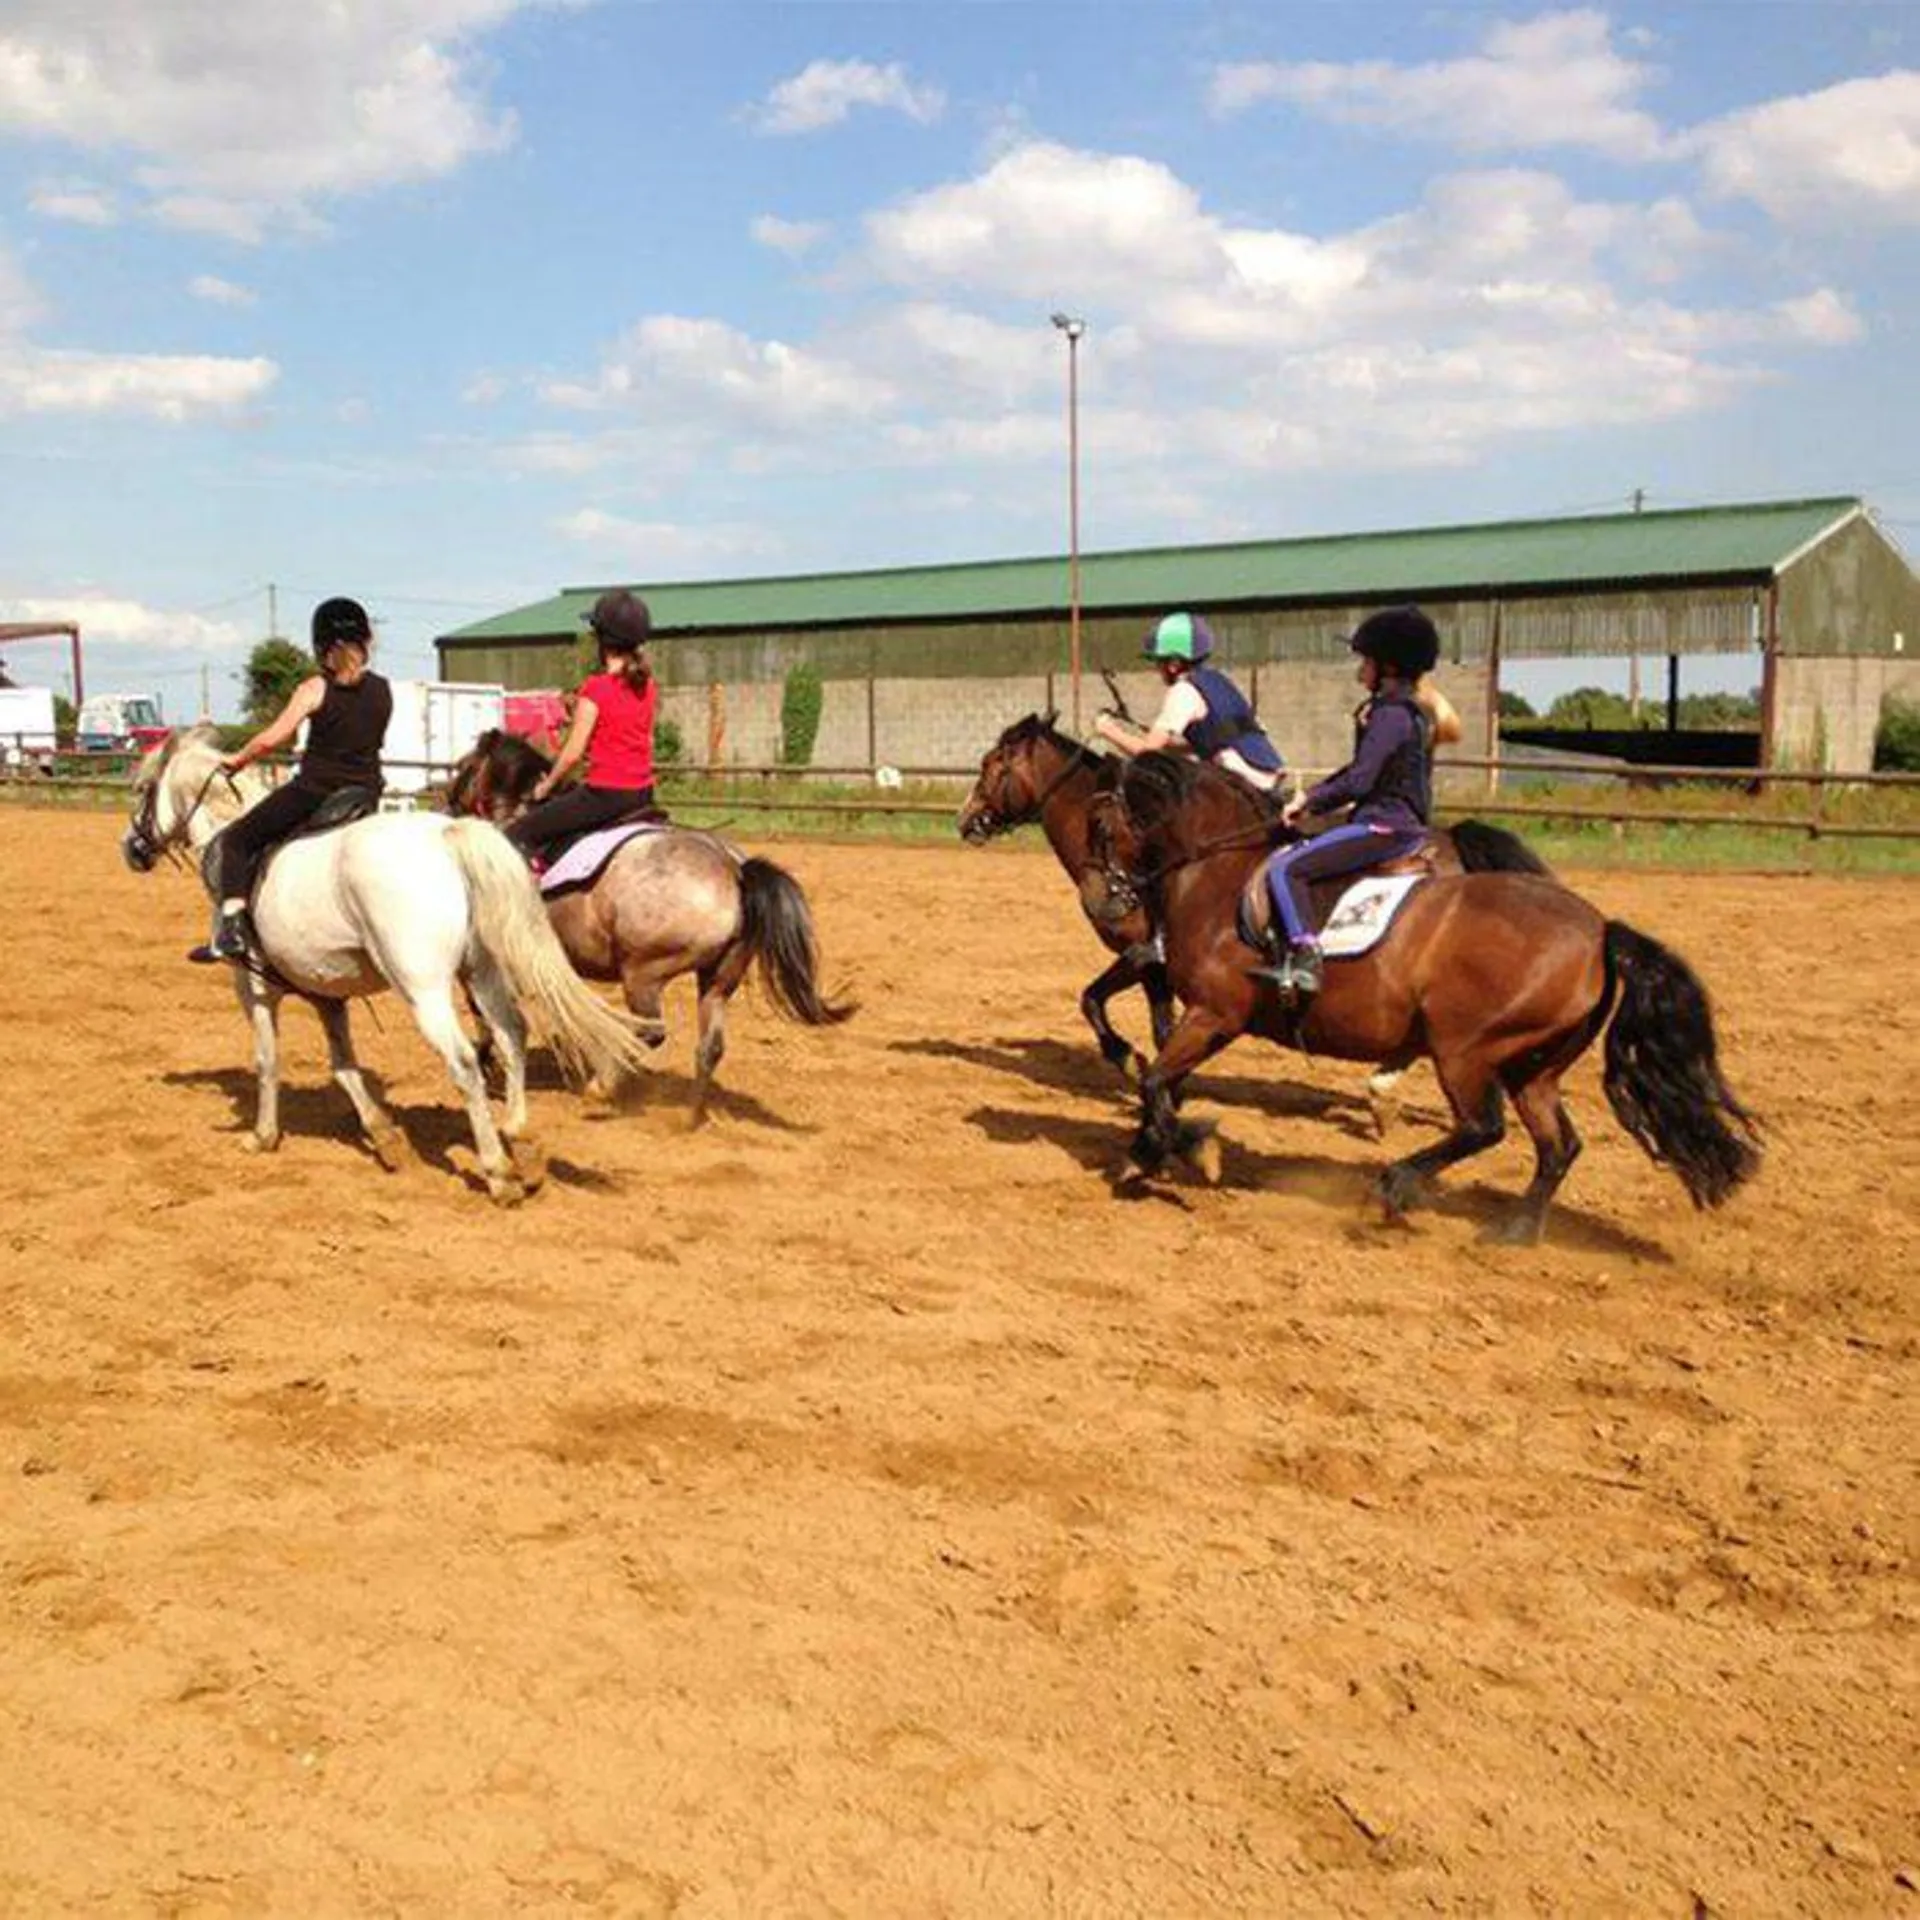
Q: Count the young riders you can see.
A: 4